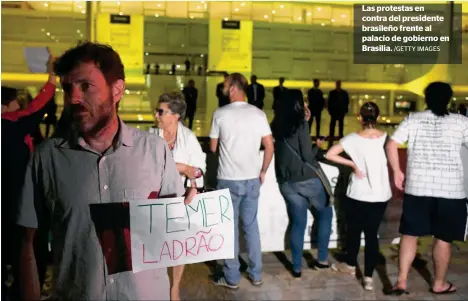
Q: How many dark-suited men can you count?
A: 6